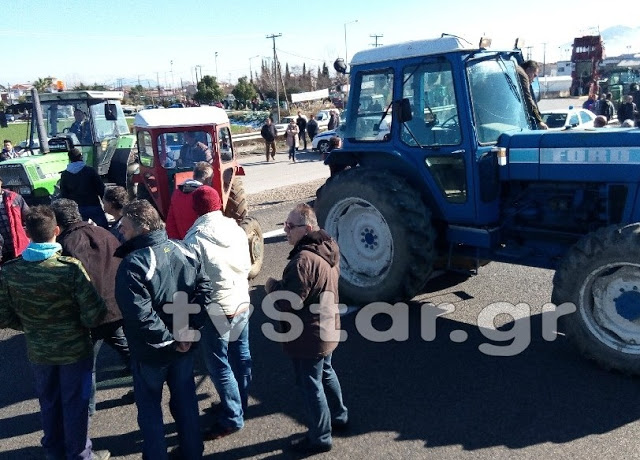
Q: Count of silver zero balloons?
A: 0